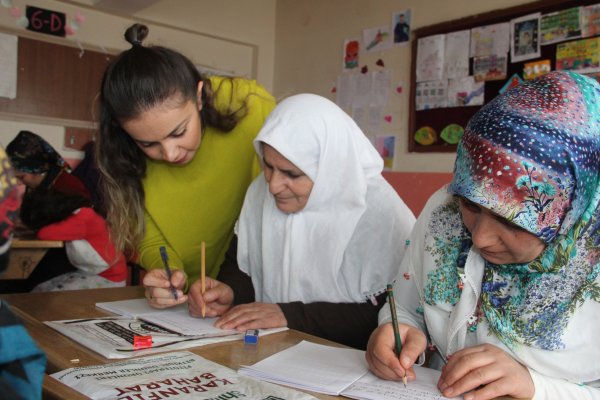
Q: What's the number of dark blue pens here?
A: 1